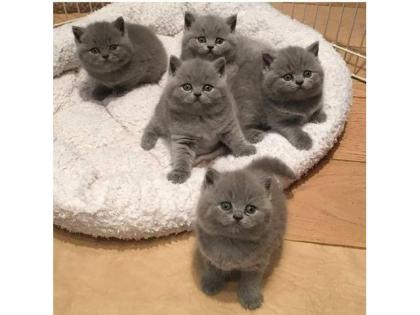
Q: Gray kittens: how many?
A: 5